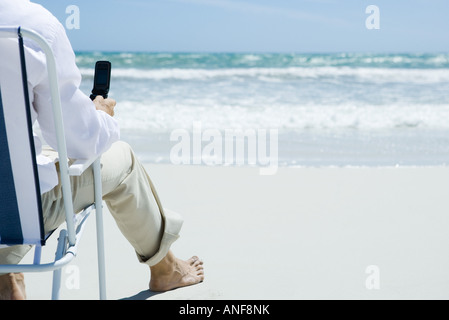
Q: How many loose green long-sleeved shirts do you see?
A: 0